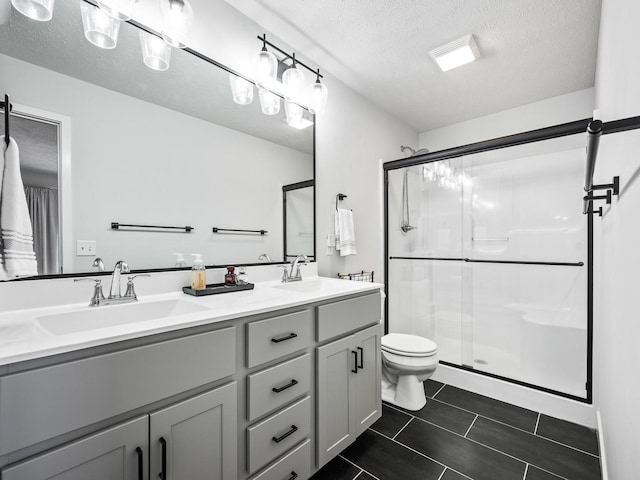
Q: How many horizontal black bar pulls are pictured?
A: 4